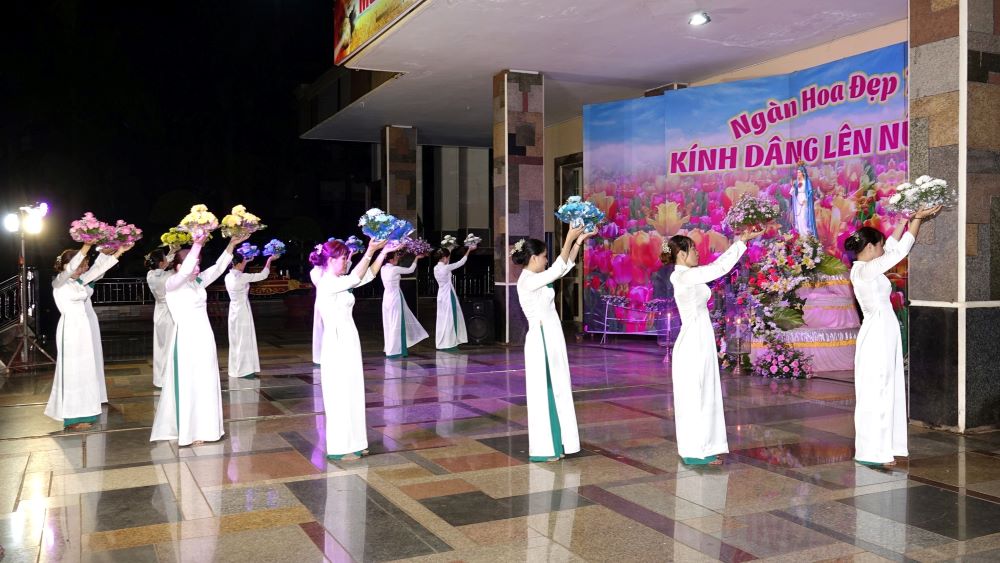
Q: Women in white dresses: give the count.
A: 12